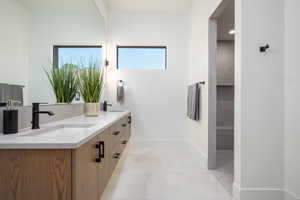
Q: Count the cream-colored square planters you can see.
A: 1